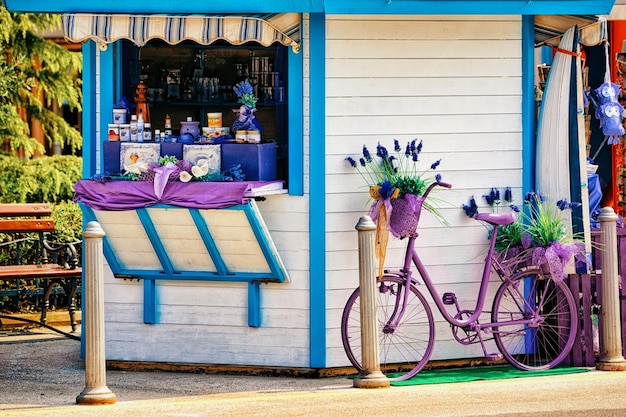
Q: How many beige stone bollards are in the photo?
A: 3